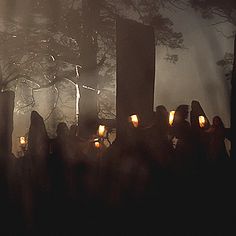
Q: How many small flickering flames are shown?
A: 6